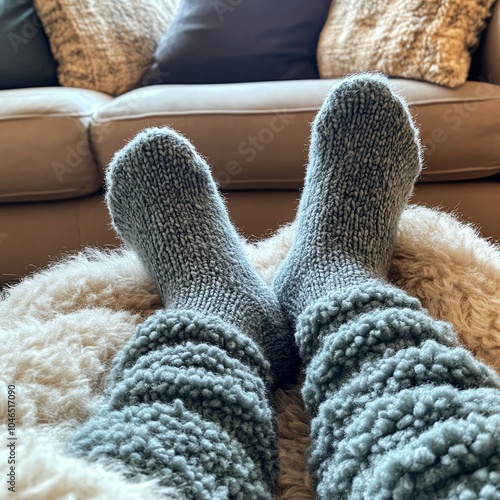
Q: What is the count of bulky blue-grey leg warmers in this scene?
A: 2